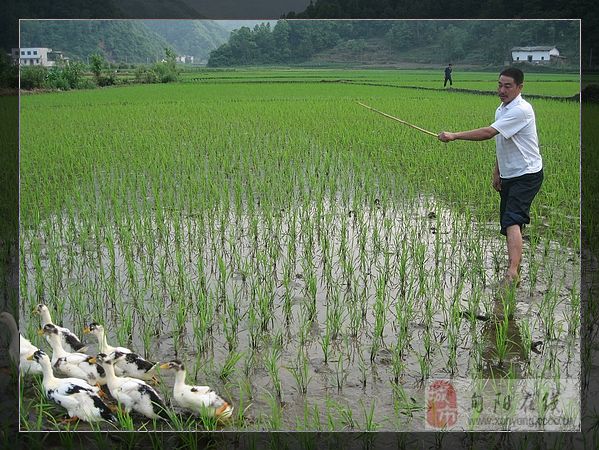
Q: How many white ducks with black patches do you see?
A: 6